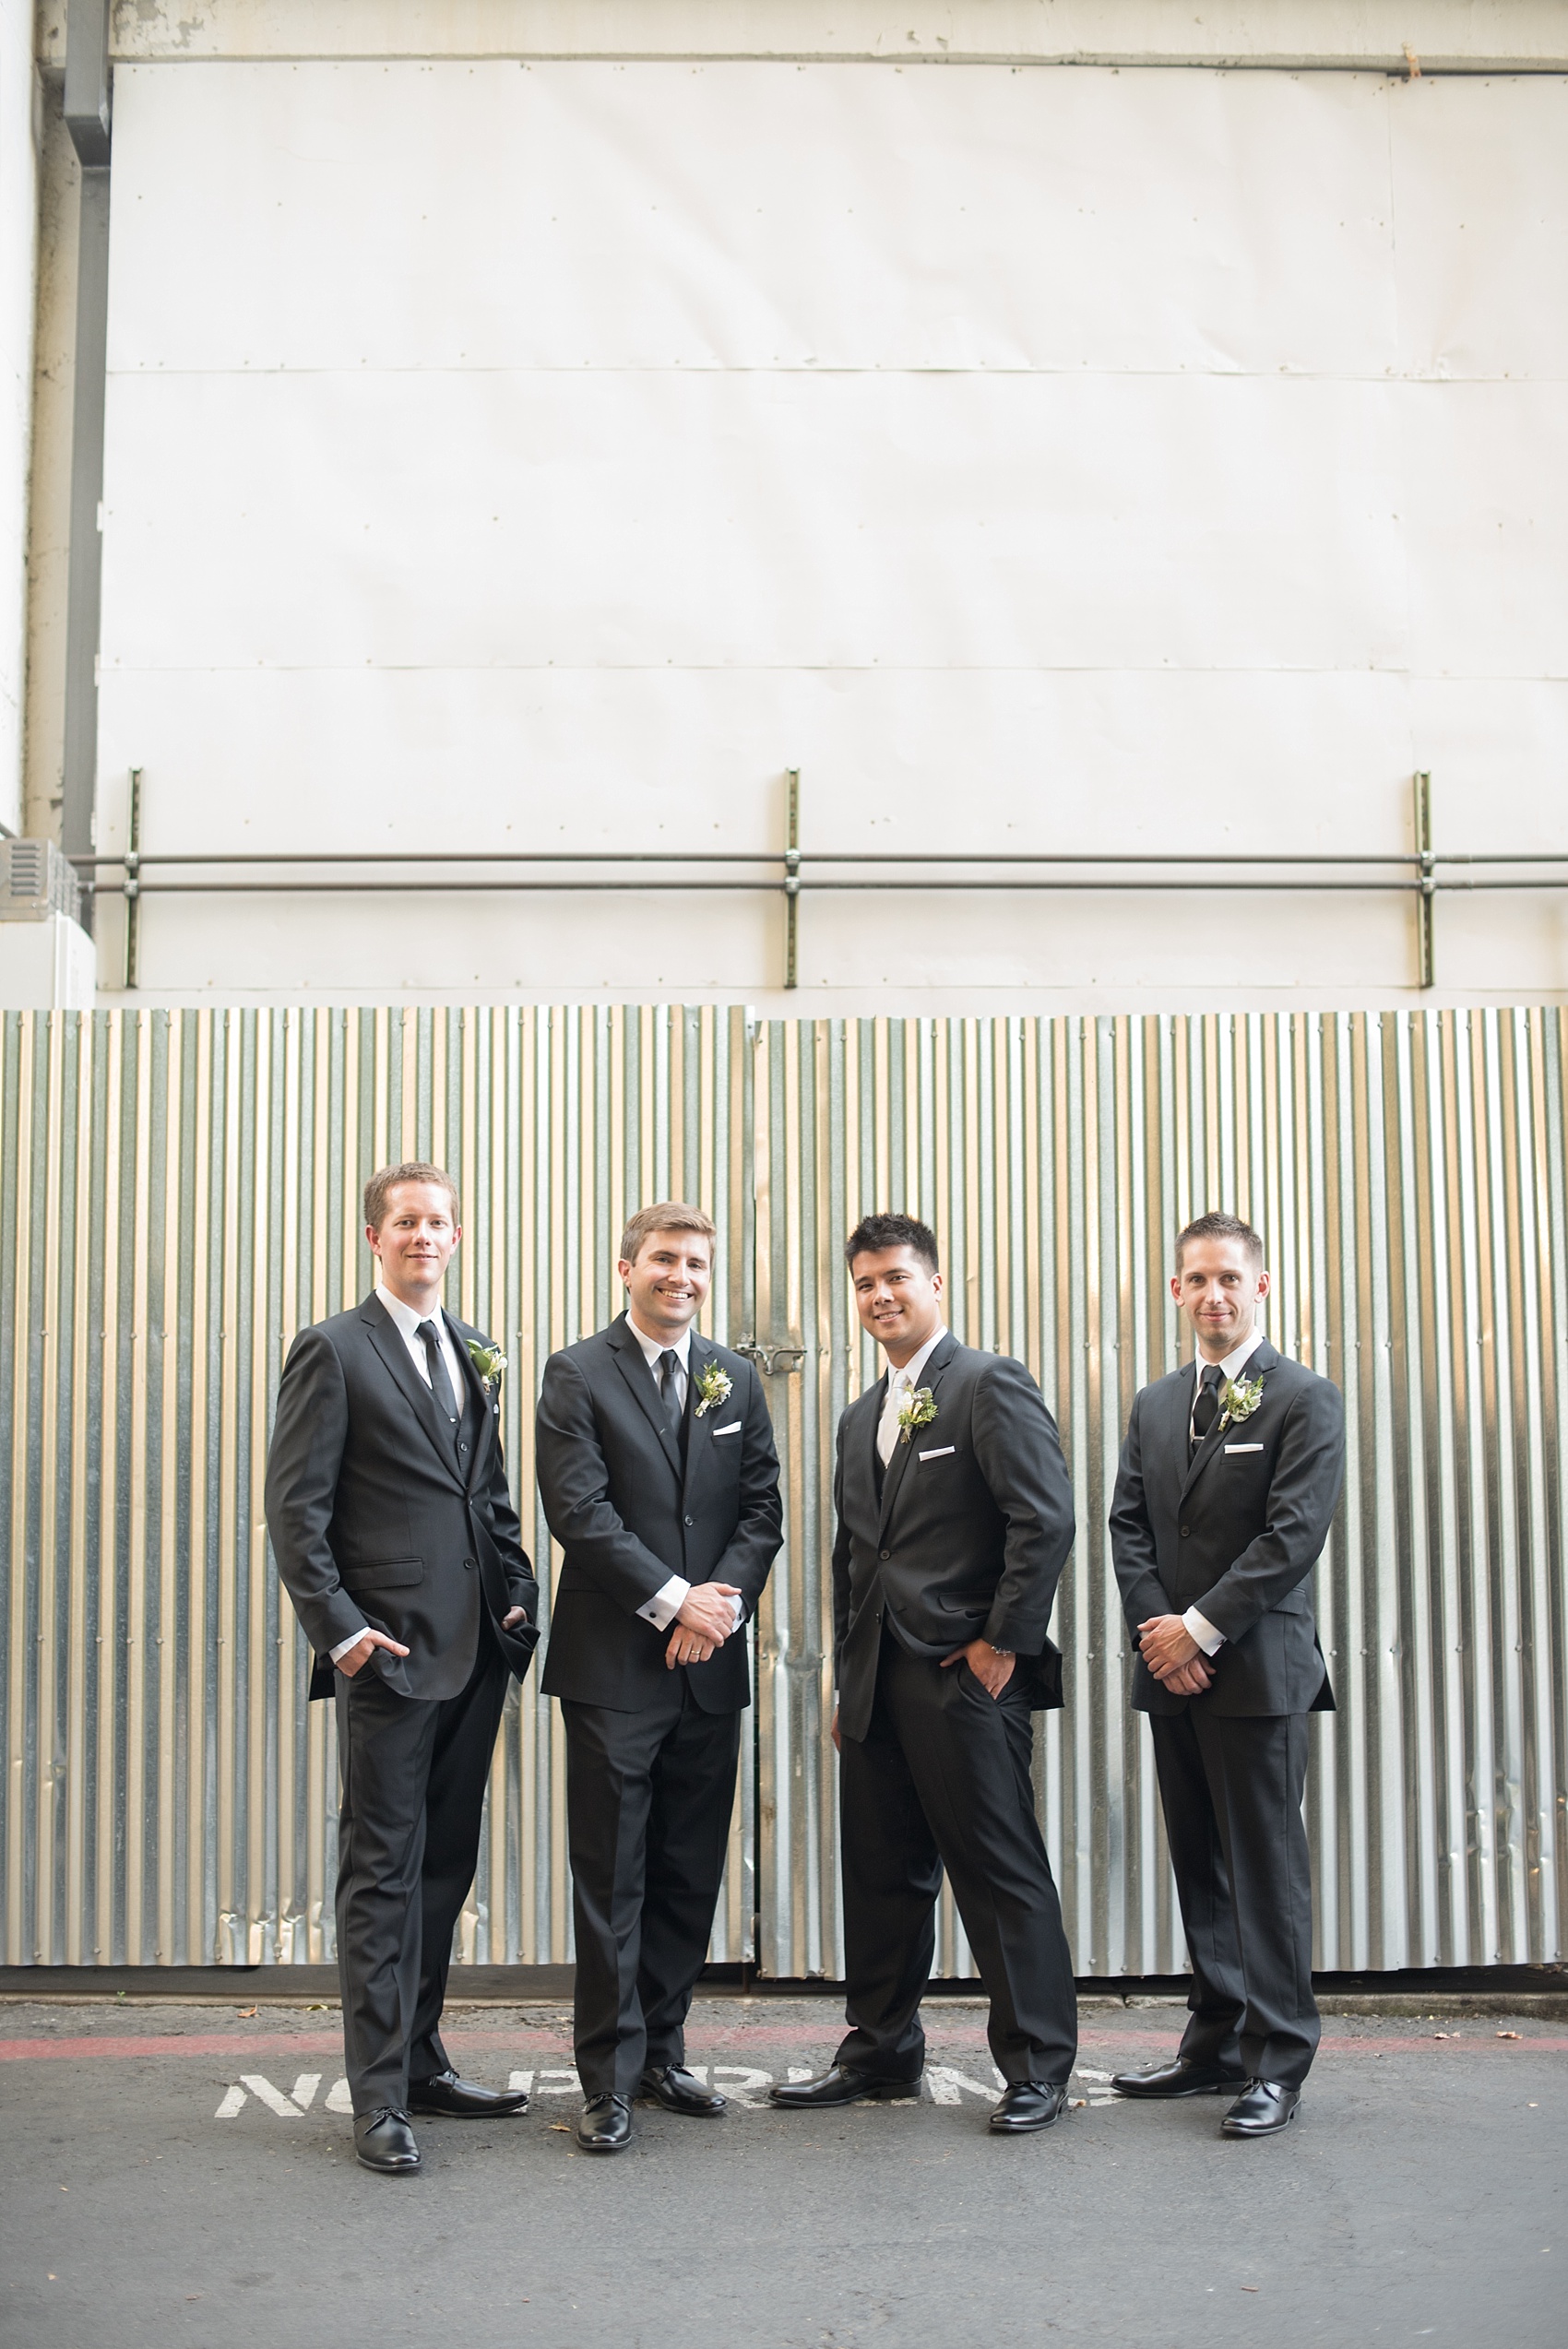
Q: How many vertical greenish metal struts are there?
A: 3